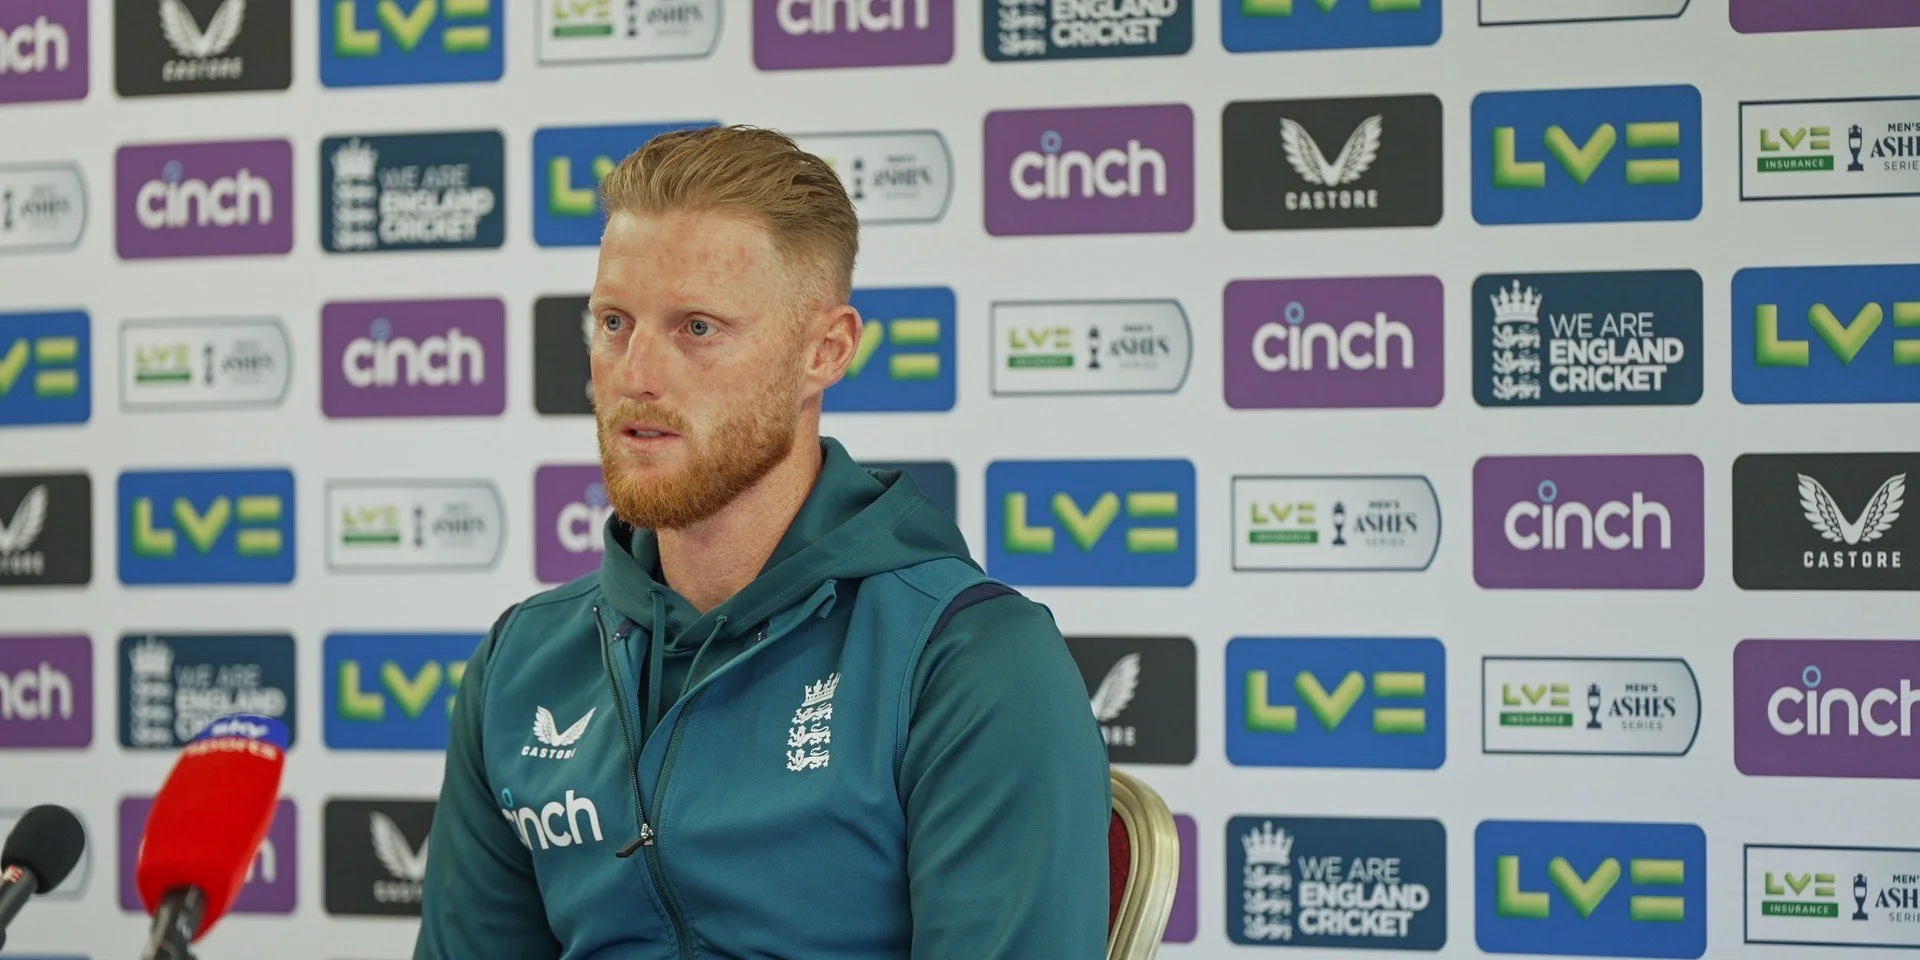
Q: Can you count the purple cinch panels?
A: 13